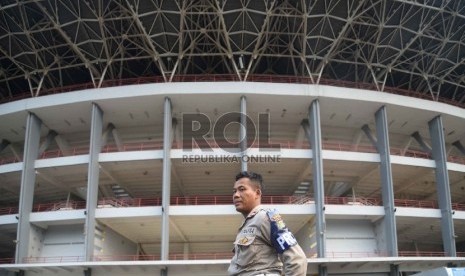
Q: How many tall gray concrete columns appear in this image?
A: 7